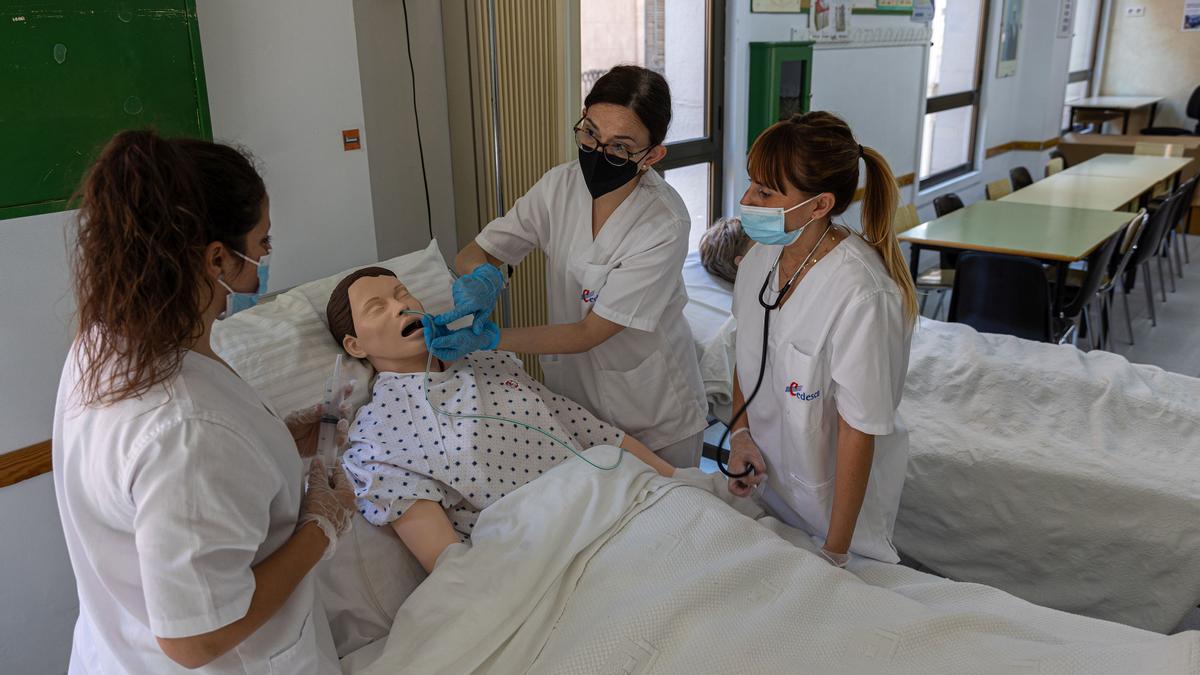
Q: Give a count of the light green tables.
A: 1